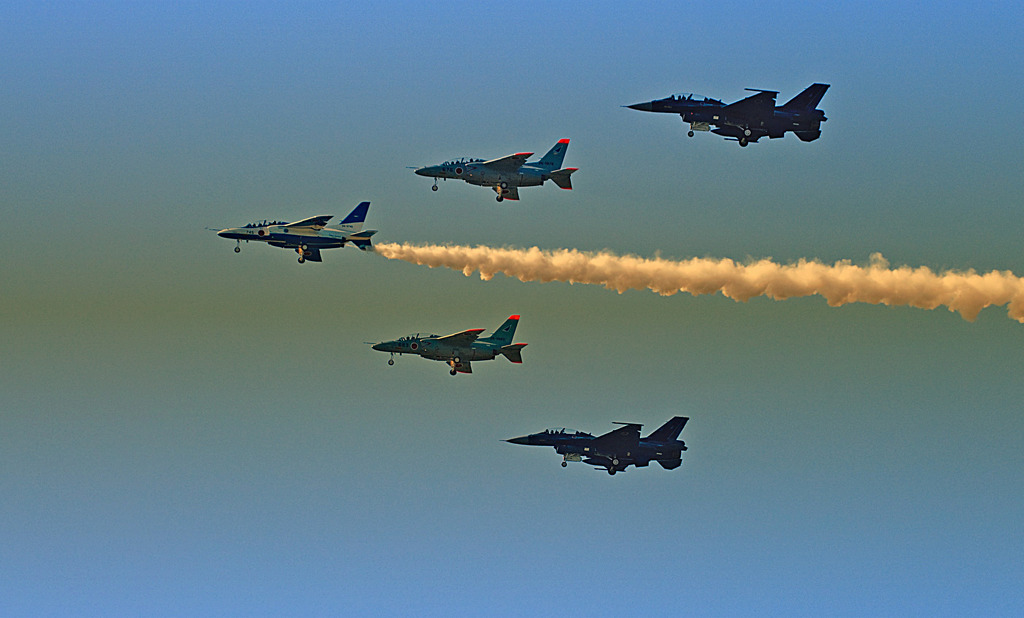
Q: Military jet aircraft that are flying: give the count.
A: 5